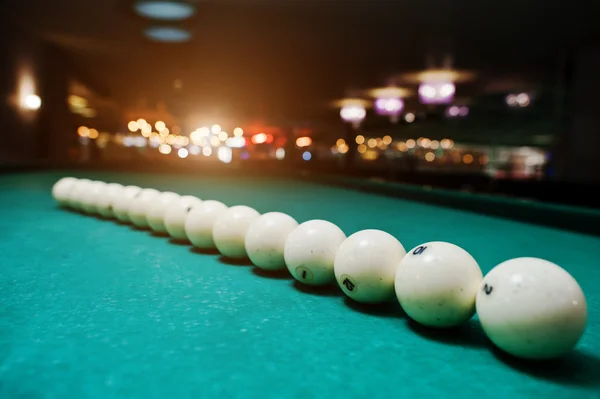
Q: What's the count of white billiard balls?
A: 15